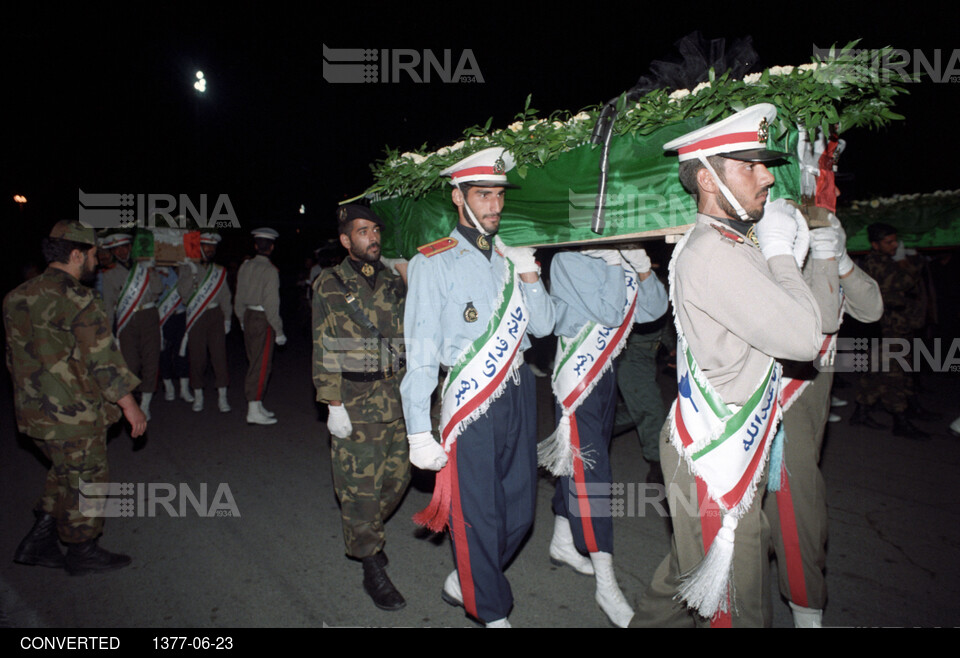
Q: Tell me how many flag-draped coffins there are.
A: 3